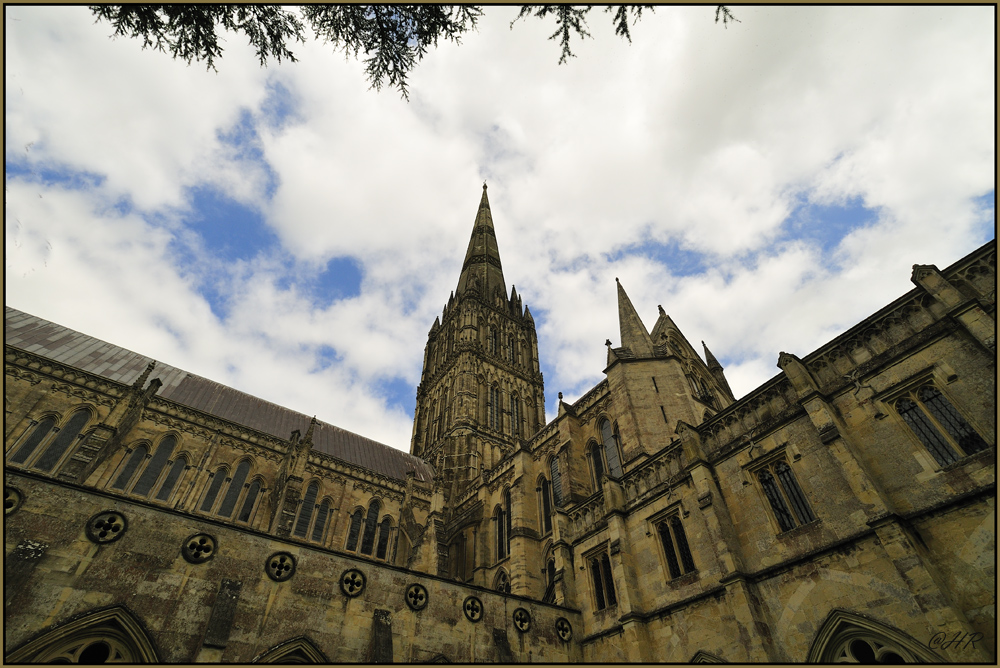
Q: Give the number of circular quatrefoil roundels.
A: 9